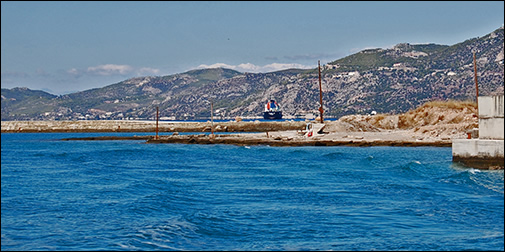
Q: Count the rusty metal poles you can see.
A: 4